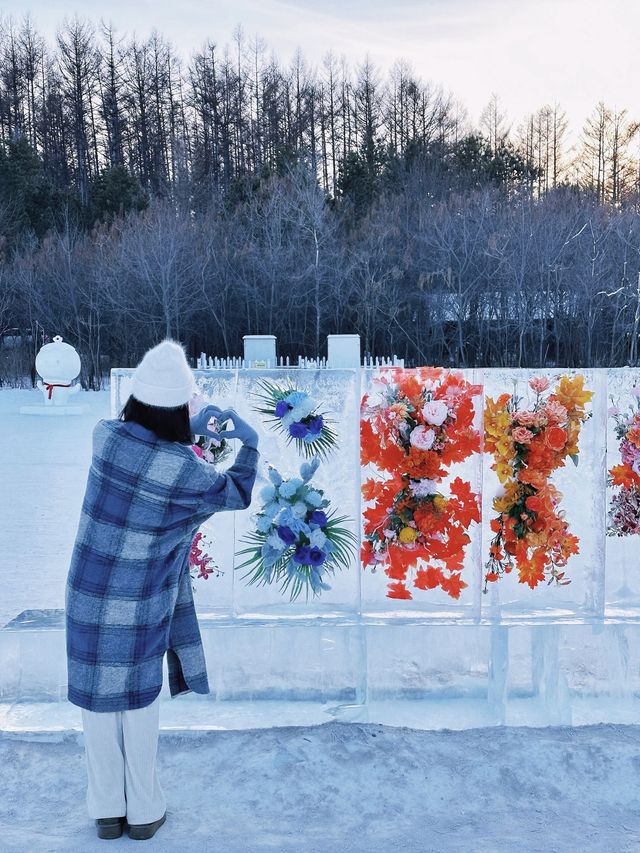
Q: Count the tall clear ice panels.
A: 5